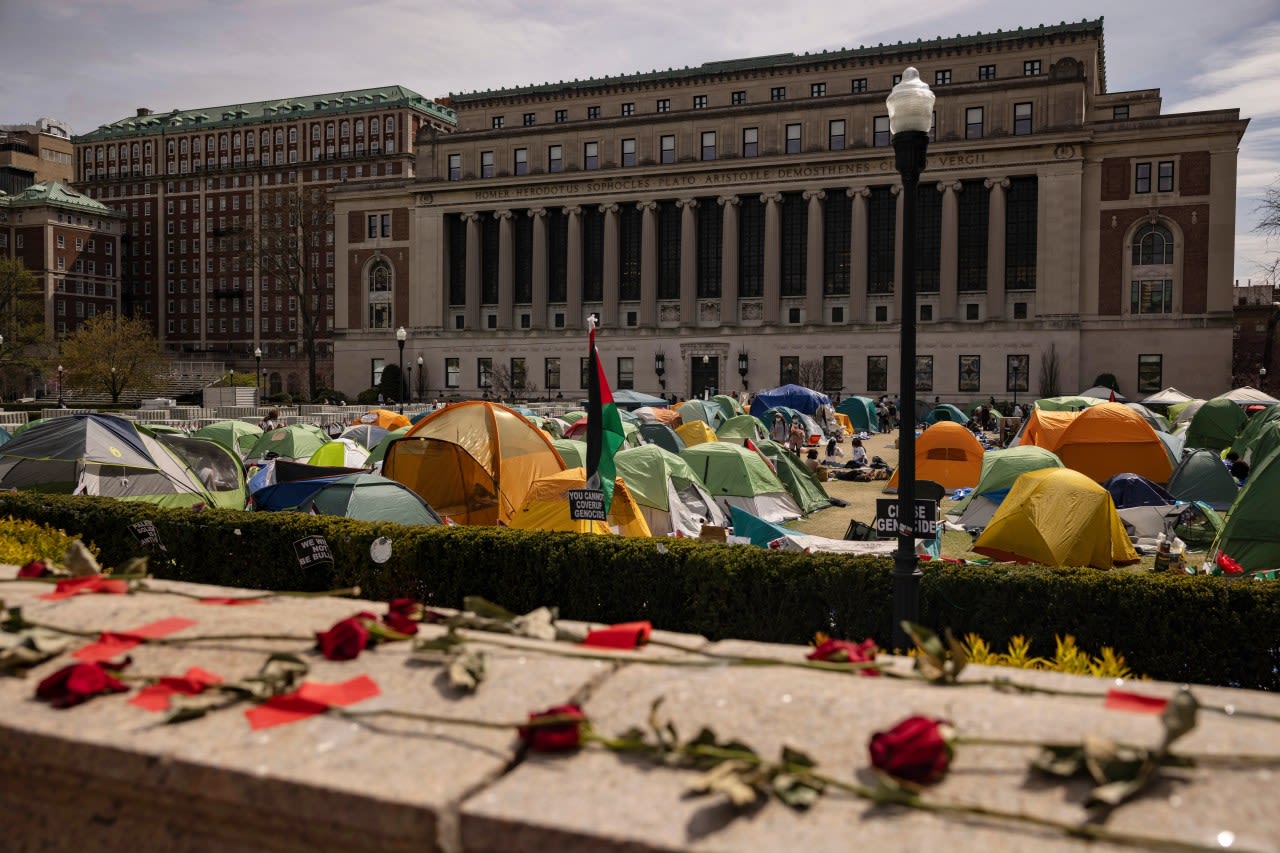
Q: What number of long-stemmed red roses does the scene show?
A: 7